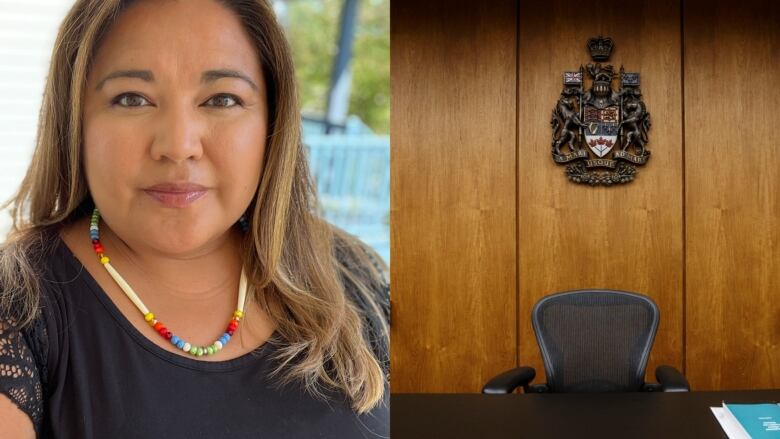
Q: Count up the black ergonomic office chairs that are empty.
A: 1